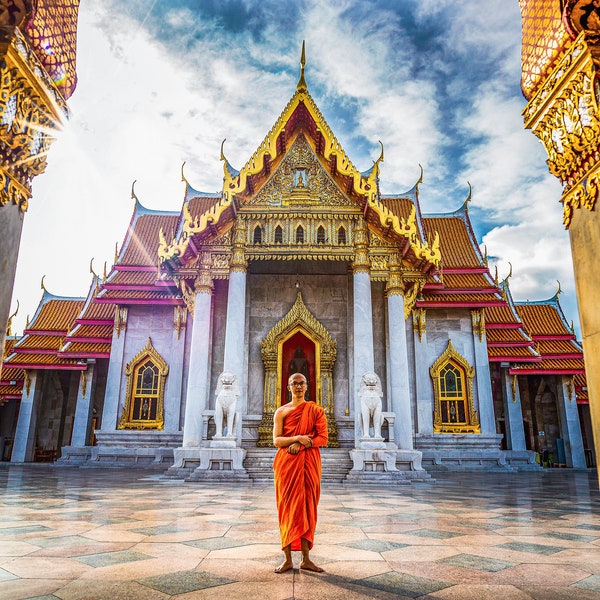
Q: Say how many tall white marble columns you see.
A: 4